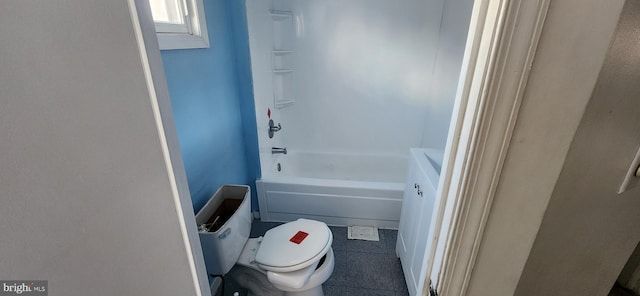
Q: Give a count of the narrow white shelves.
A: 4